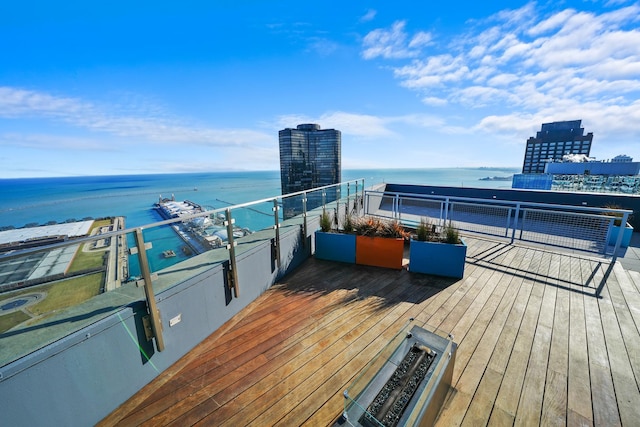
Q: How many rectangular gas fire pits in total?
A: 1